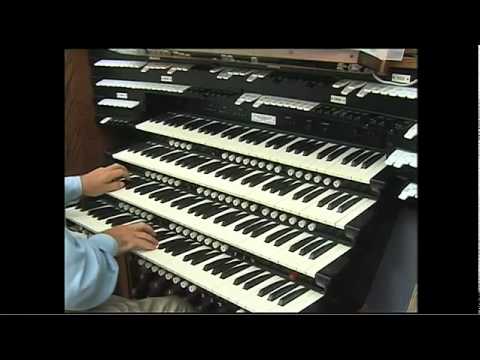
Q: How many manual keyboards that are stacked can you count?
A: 4